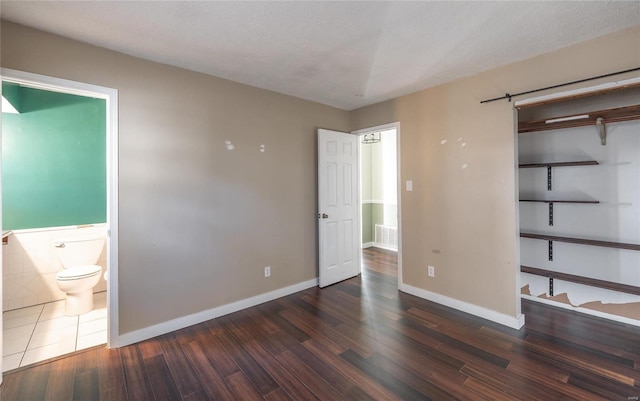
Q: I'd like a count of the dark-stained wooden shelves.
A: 5